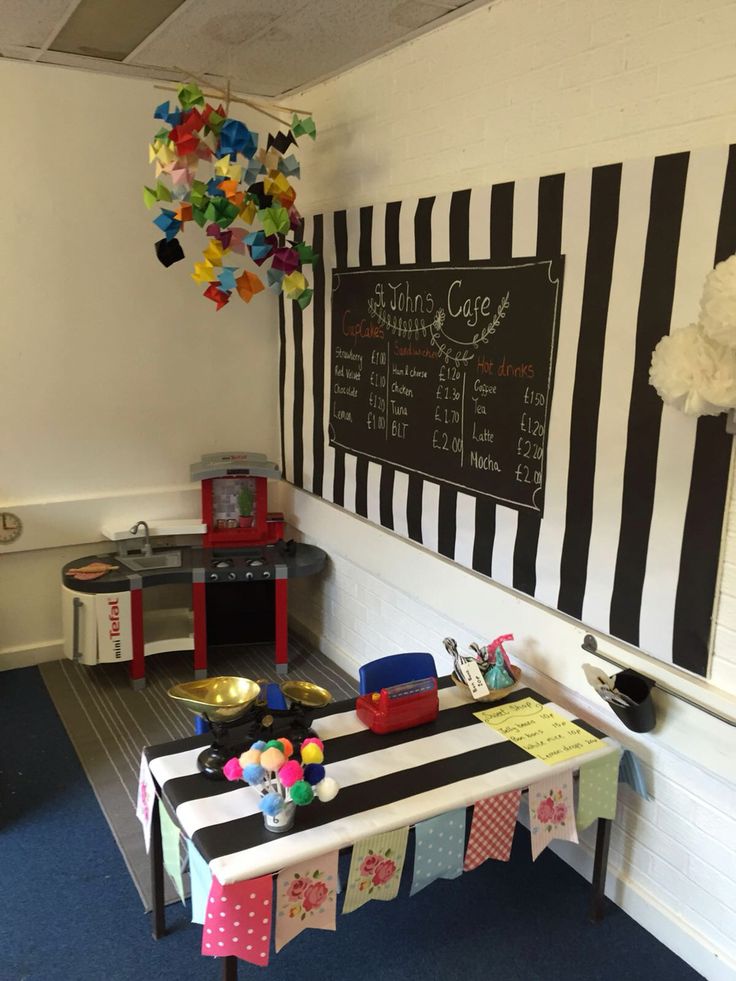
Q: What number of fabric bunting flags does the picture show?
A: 11